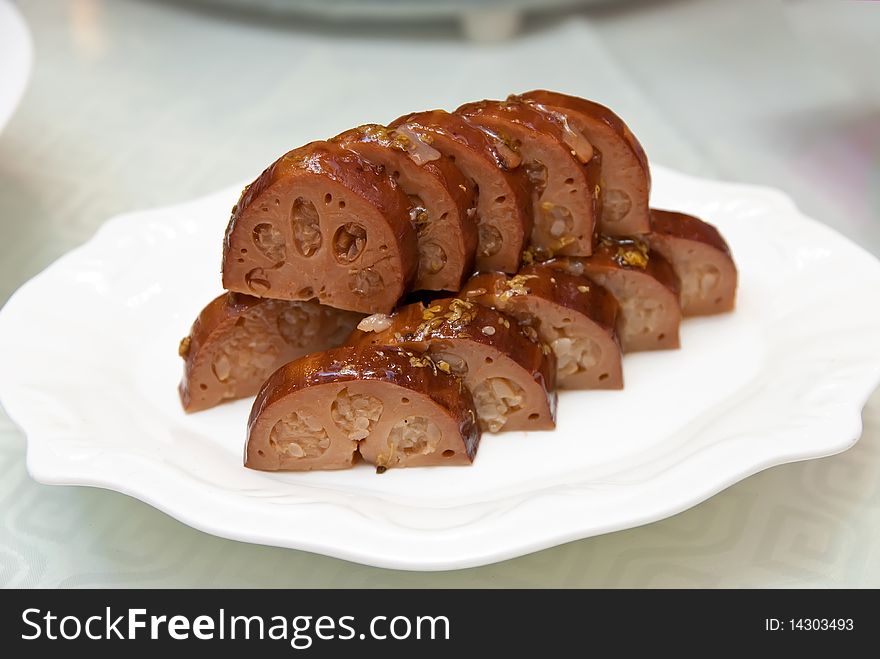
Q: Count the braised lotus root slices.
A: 11